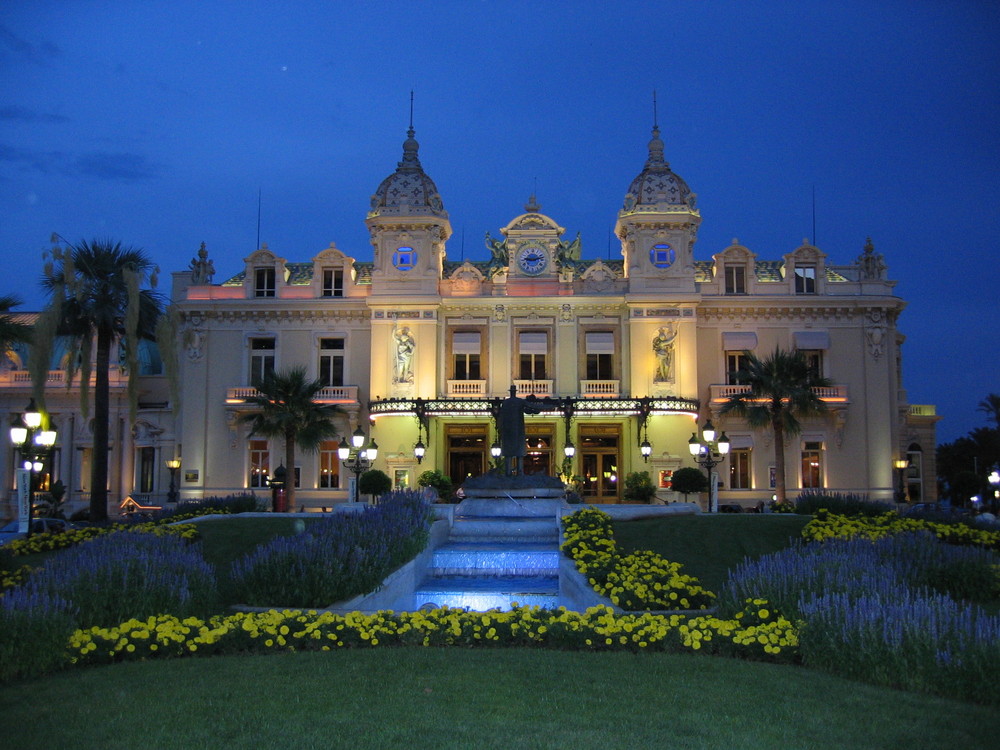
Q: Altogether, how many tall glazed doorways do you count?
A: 3